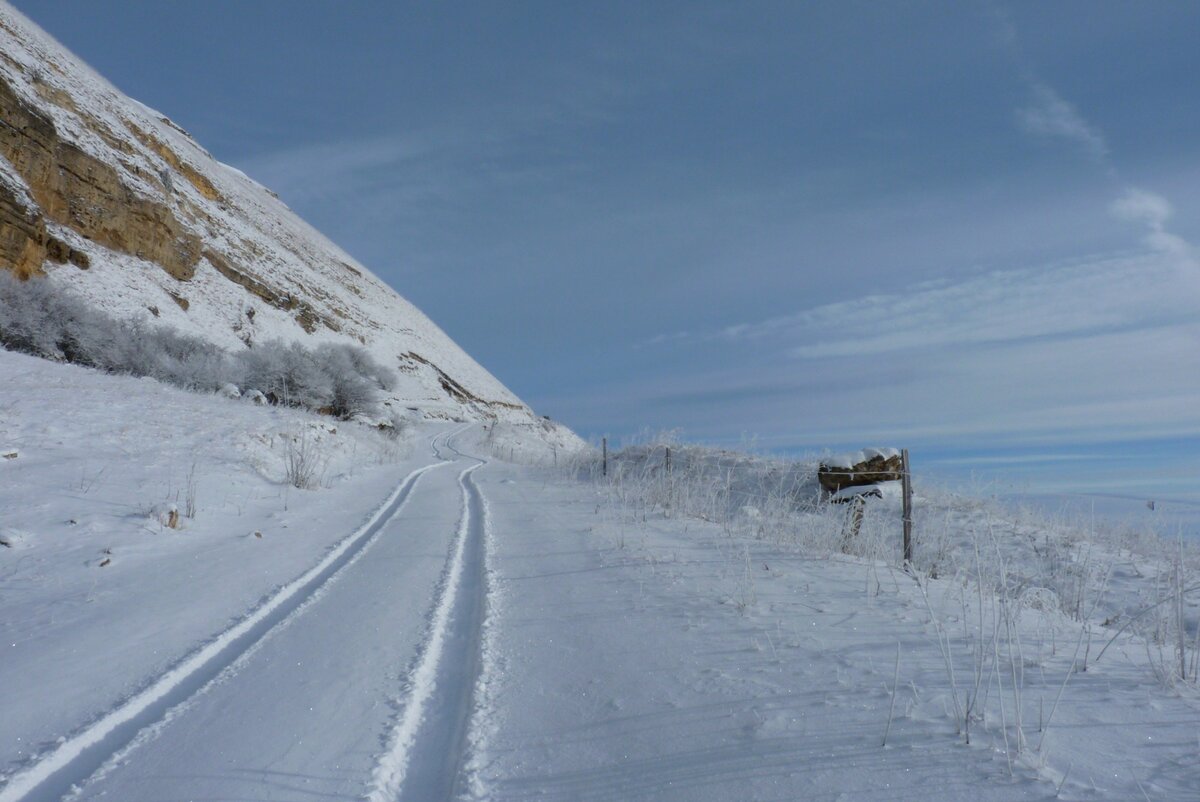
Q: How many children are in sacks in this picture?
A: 0